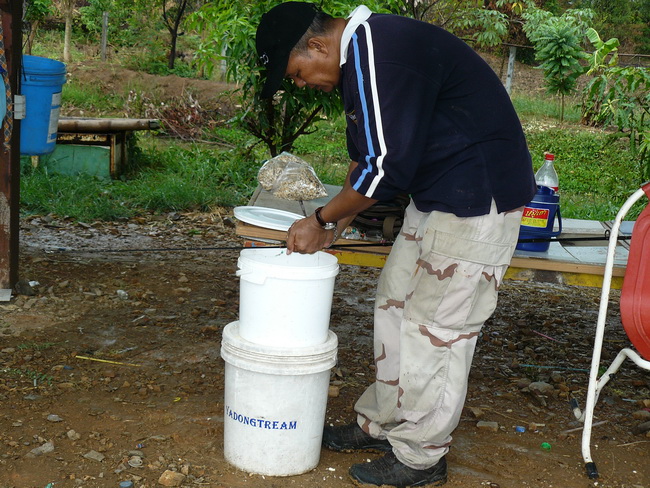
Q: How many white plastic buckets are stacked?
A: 2